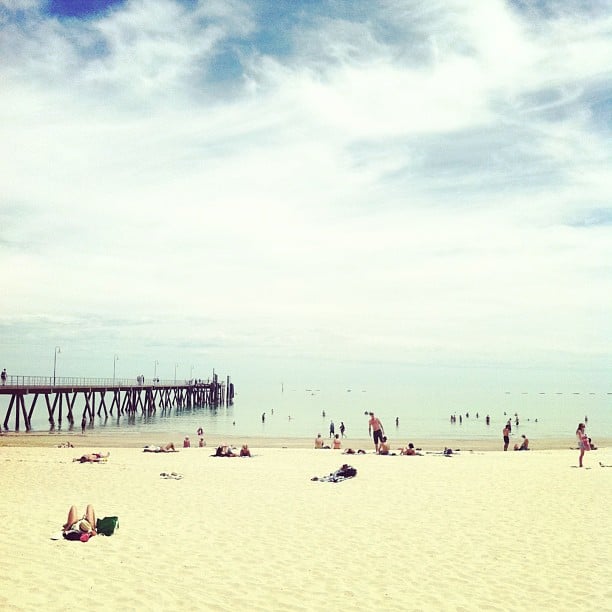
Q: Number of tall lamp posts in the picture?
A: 5